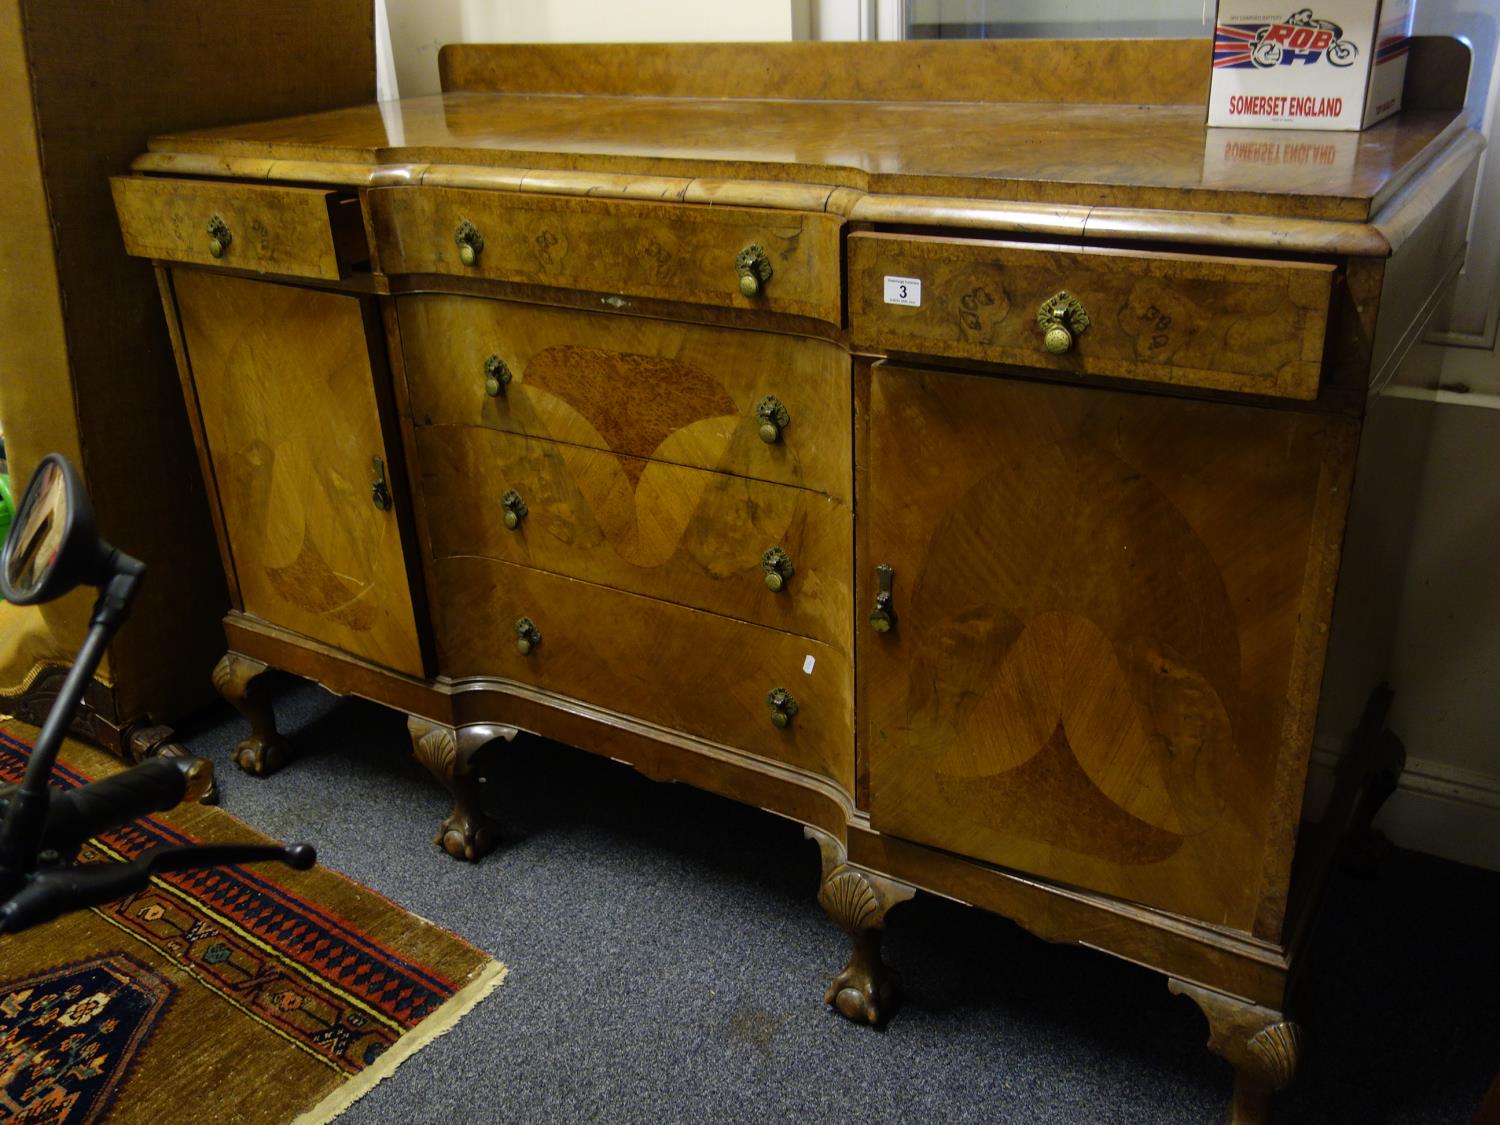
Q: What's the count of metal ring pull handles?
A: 12